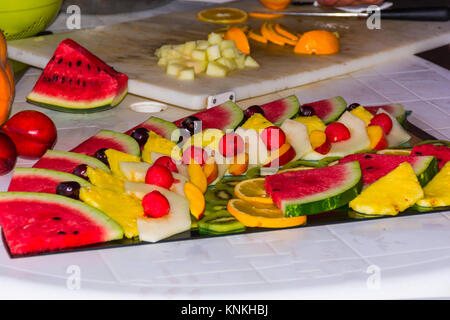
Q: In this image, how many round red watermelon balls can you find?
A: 8